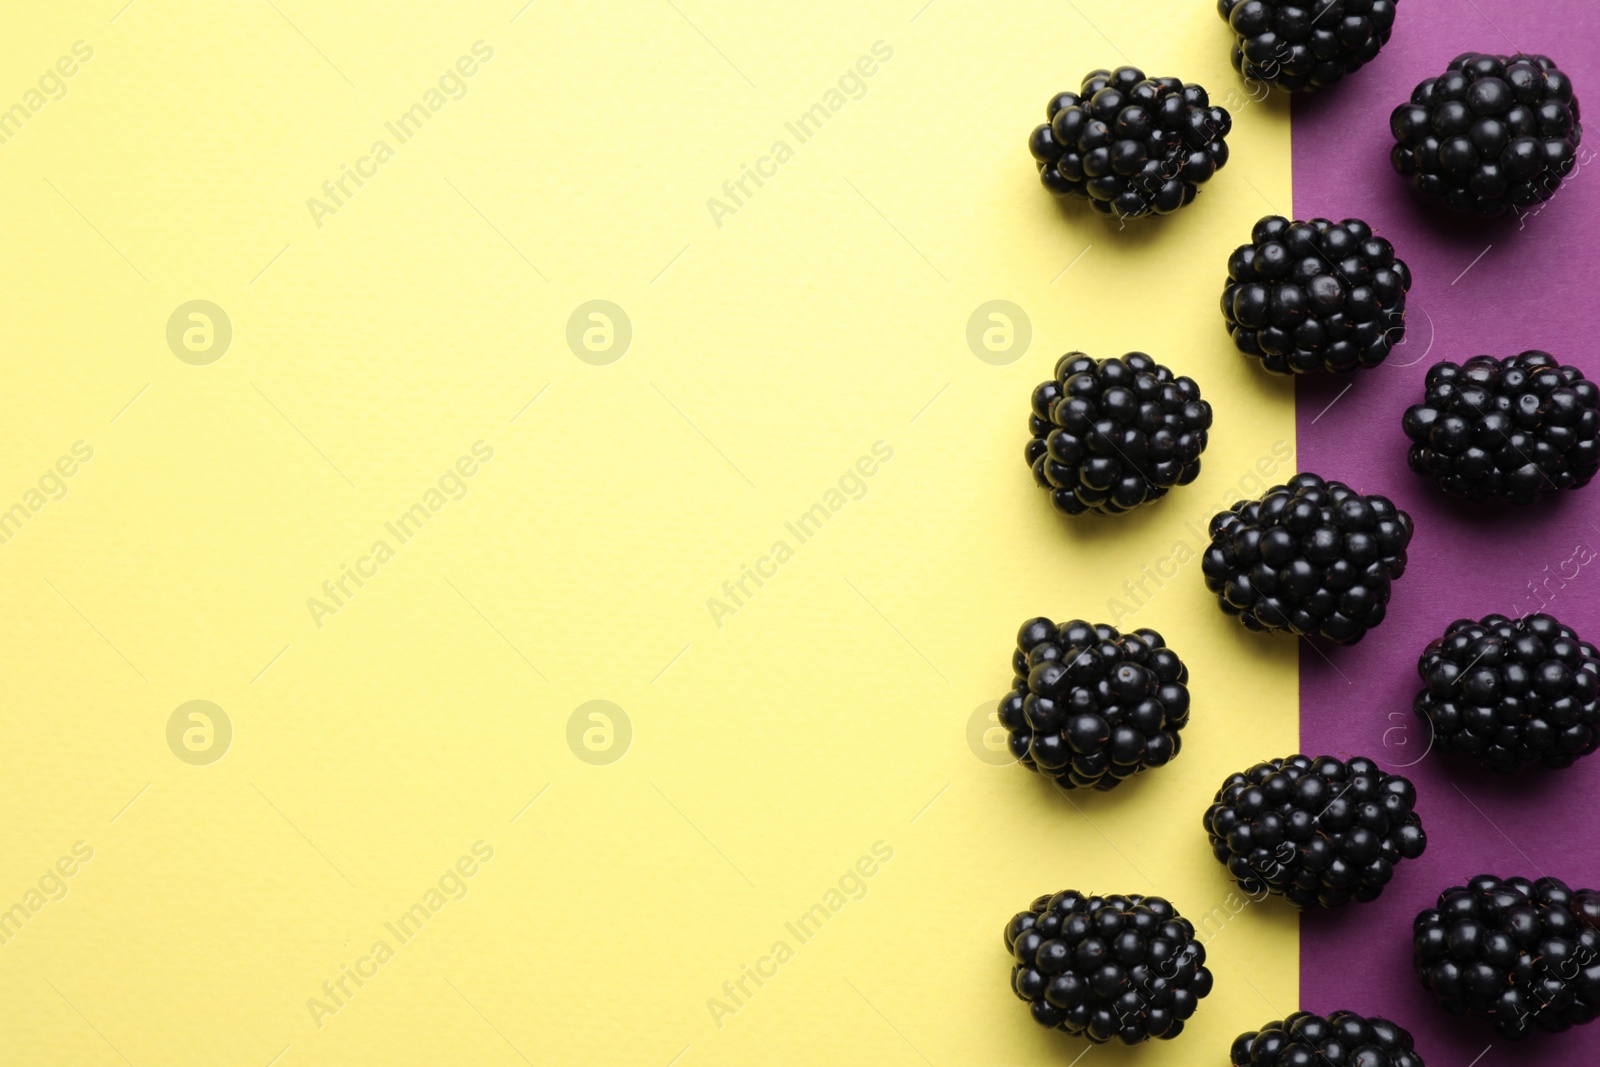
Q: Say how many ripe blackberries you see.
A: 13